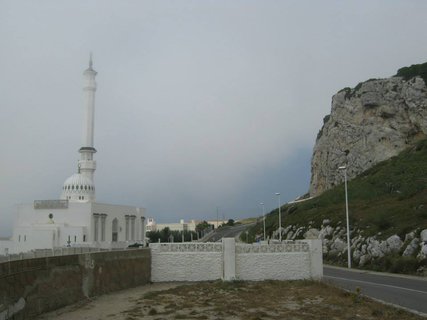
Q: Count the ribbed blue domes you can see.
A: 0